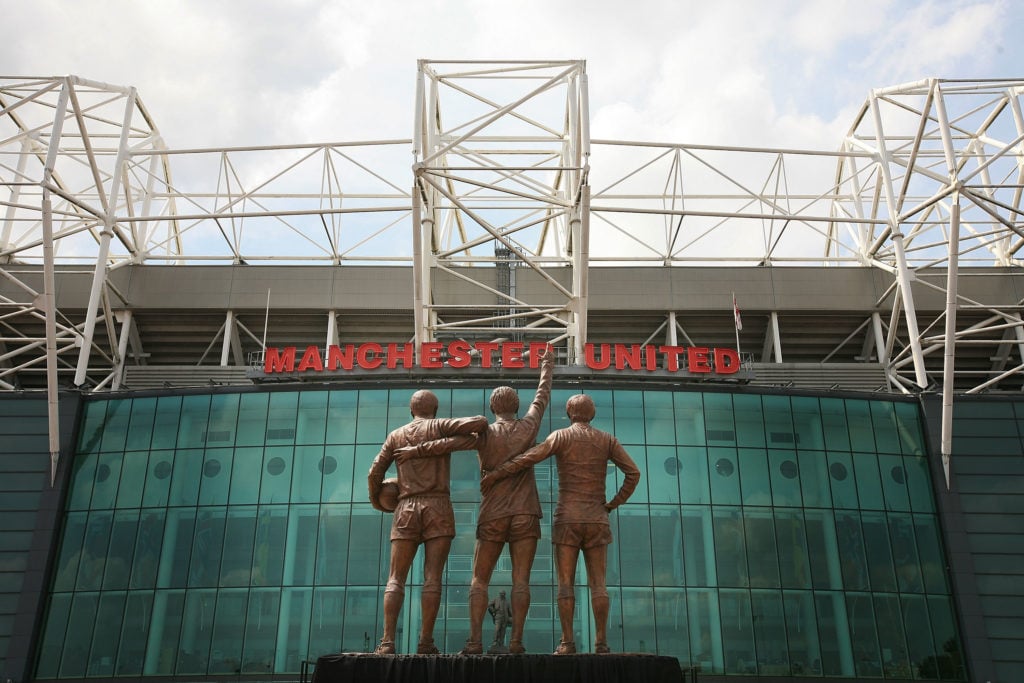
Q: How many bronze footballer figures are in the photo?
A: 3